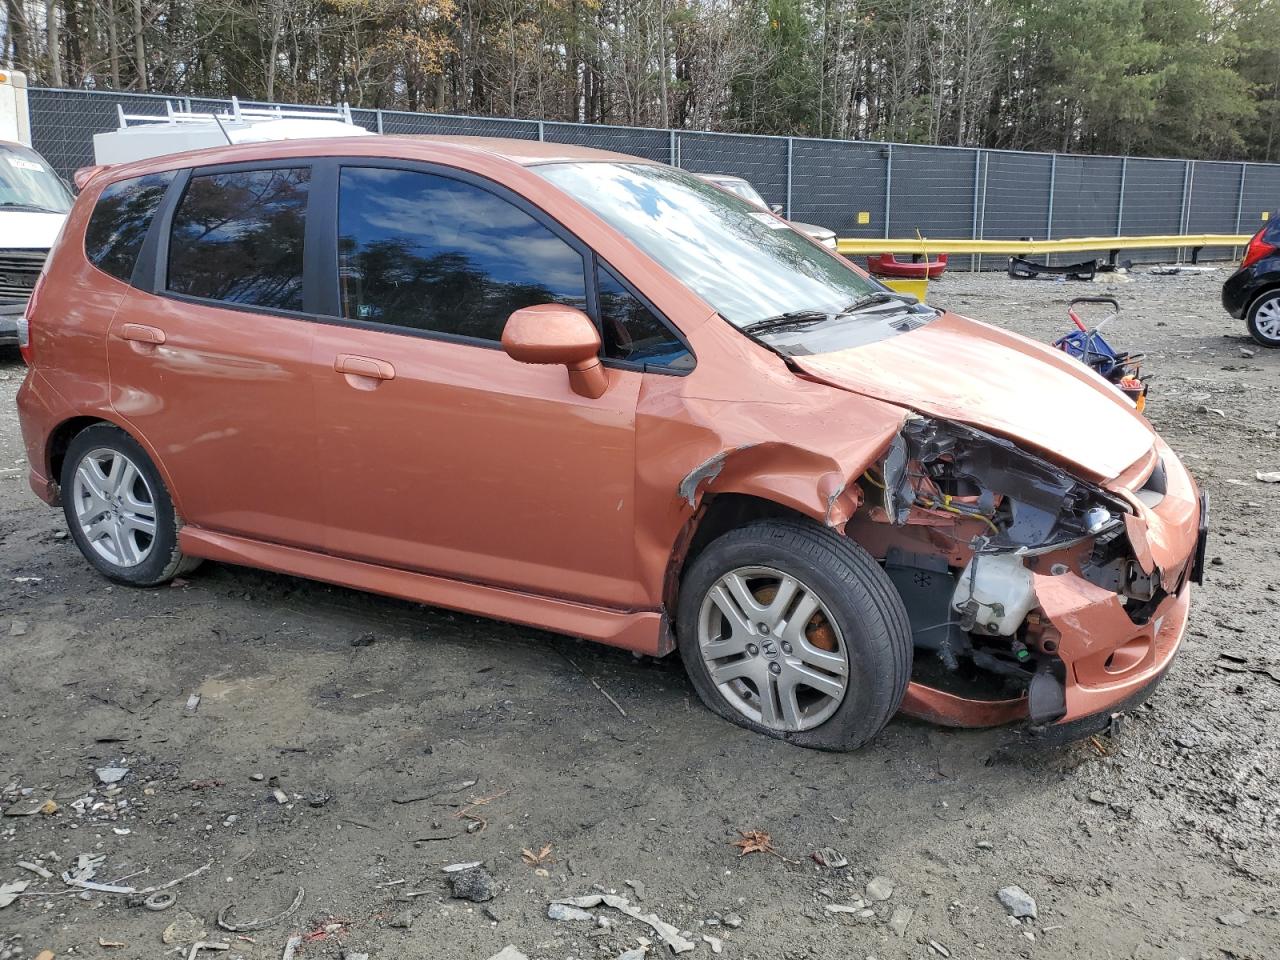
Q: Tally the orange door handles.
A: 2